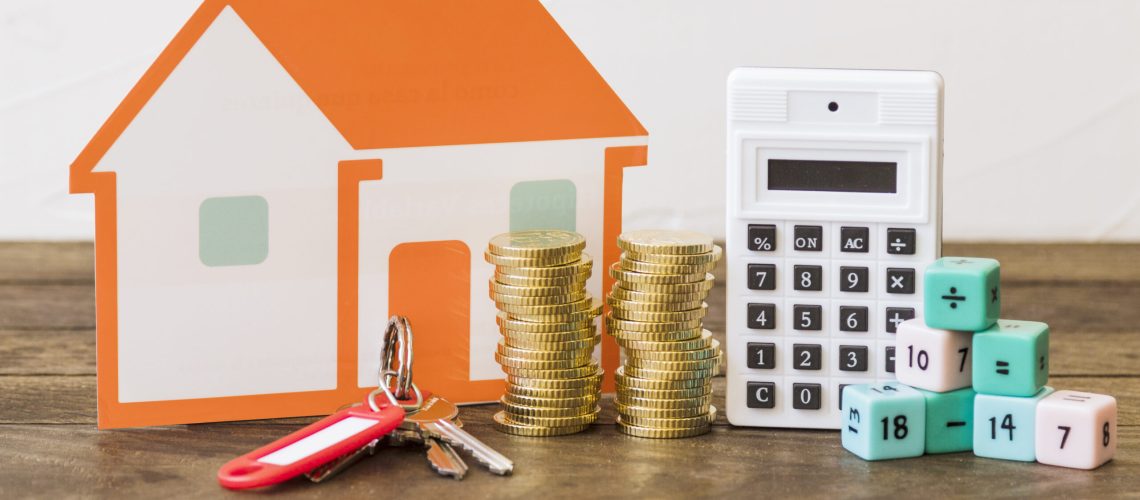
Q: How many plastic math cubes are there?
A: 7